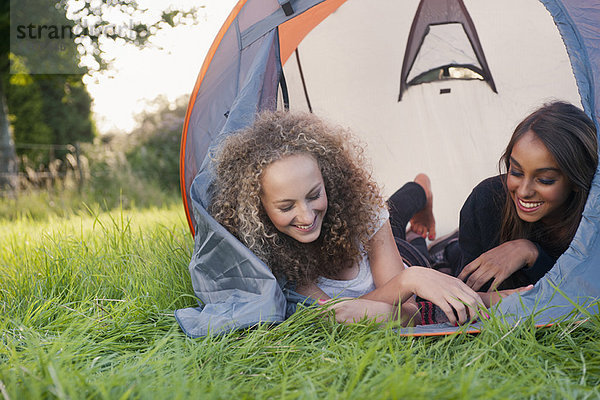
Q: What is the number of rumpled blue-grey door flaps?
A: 1